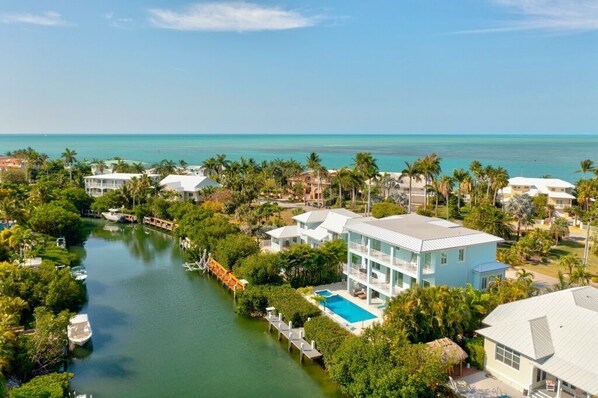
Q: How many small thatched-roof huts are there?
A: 1